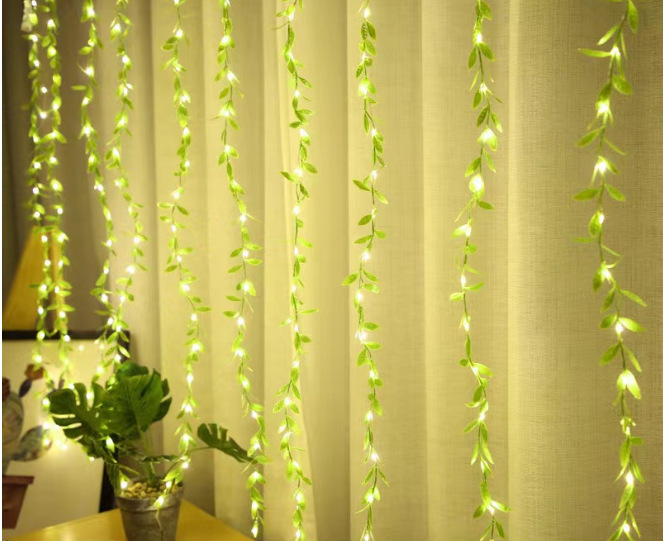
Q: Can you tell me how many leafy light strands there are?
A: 10